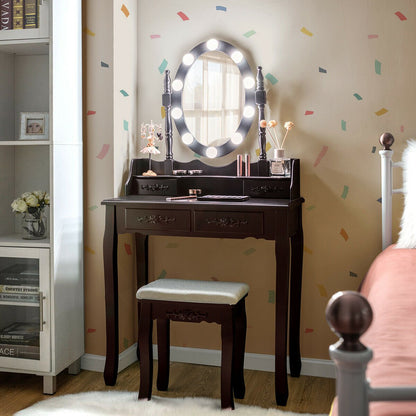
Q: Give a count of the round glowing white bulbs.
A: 10